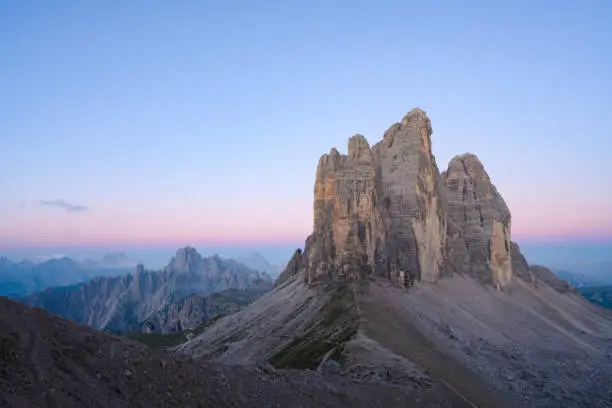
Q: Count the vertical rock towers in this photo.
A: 3